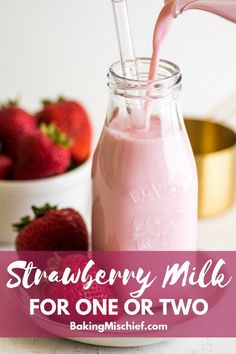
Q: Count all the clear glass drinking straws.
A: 1